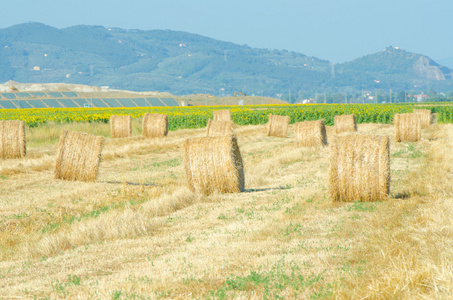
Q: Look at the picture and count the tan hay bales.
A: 13